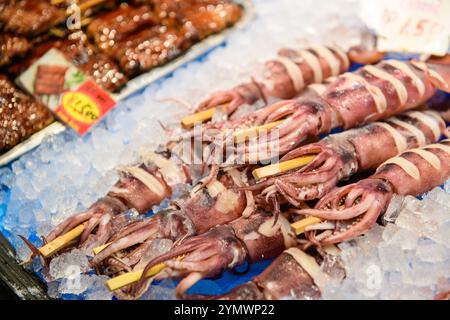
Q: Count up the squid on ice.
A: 8